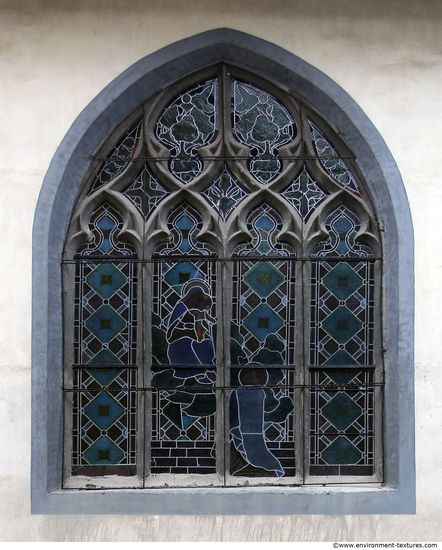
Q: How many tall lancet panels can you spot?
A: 4